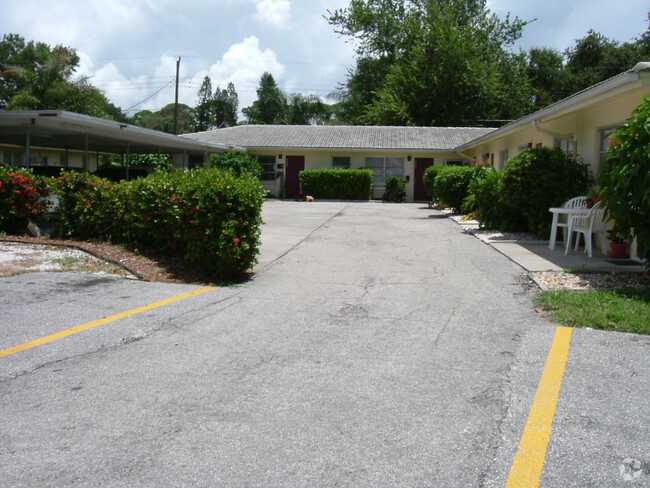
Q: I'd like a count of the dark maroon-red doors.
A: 2